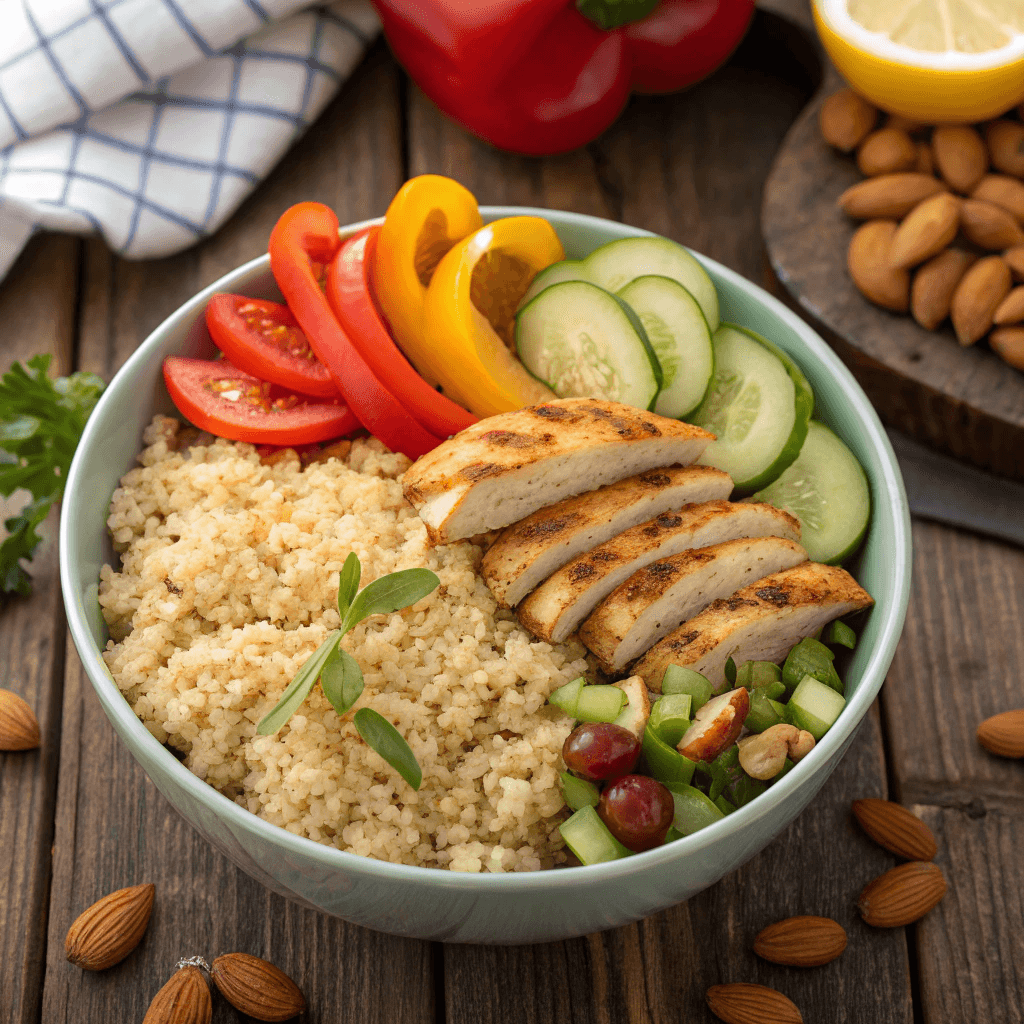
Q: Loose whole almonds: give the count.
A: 9